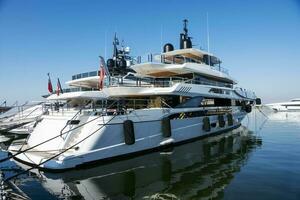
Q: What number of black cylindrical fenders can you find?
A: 5